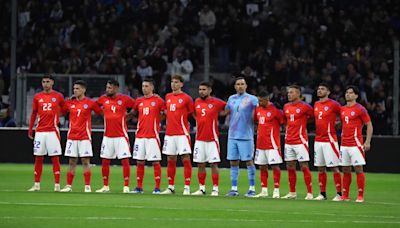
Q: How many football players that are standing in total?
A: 11